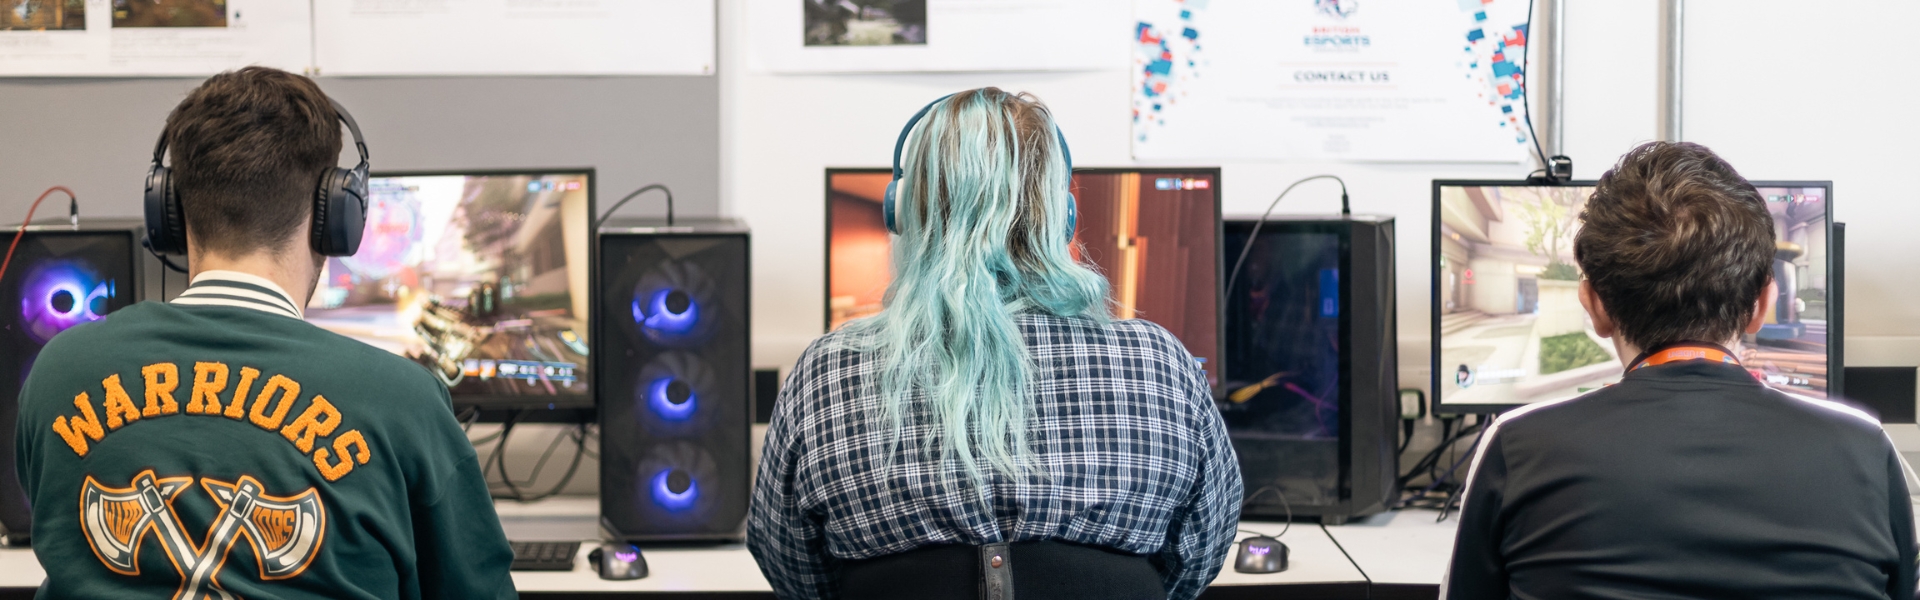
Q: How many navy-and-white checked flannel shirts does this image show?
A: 1